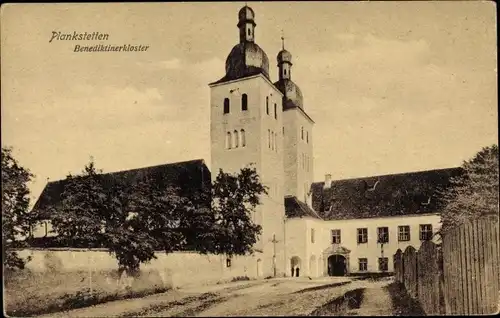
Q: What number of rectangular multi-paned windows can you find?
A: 7